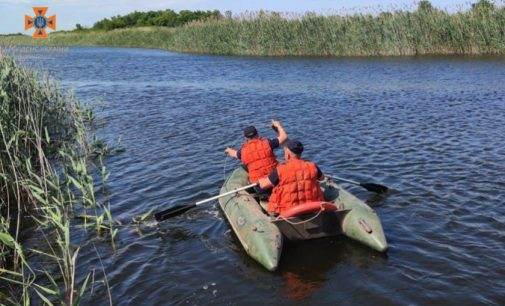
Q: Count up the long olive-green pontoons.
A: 2